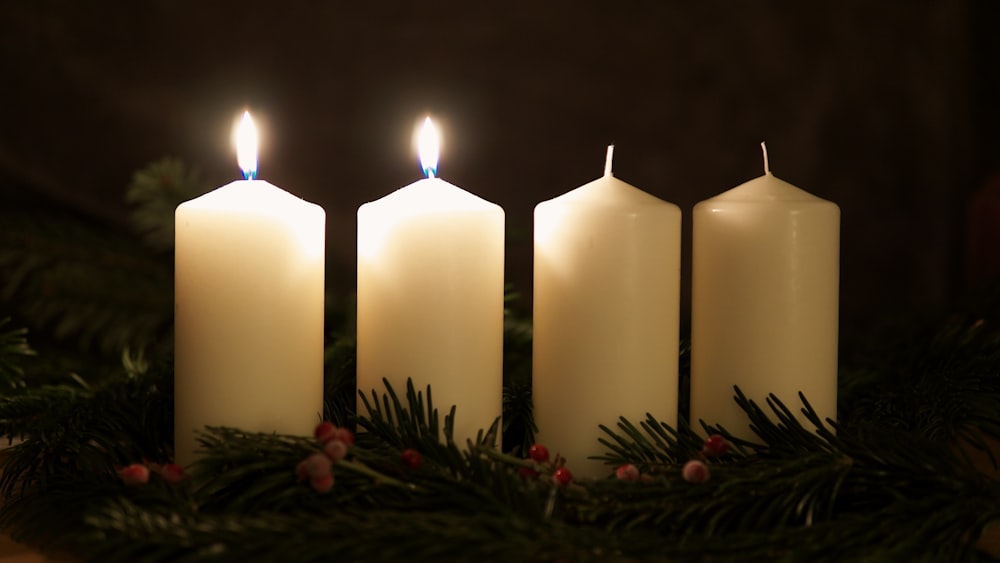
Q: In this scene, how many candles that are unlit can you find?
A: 2